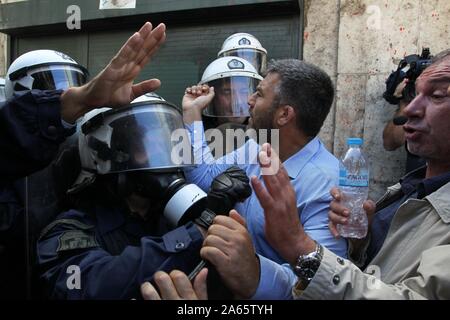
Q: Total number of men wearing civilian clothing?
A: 2